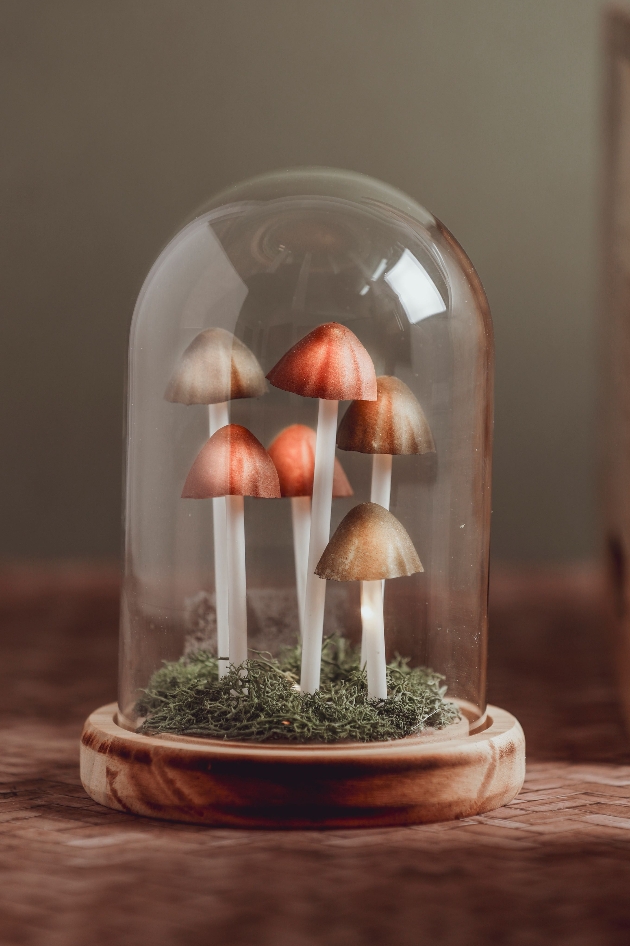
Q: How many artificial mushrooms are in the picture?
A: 6